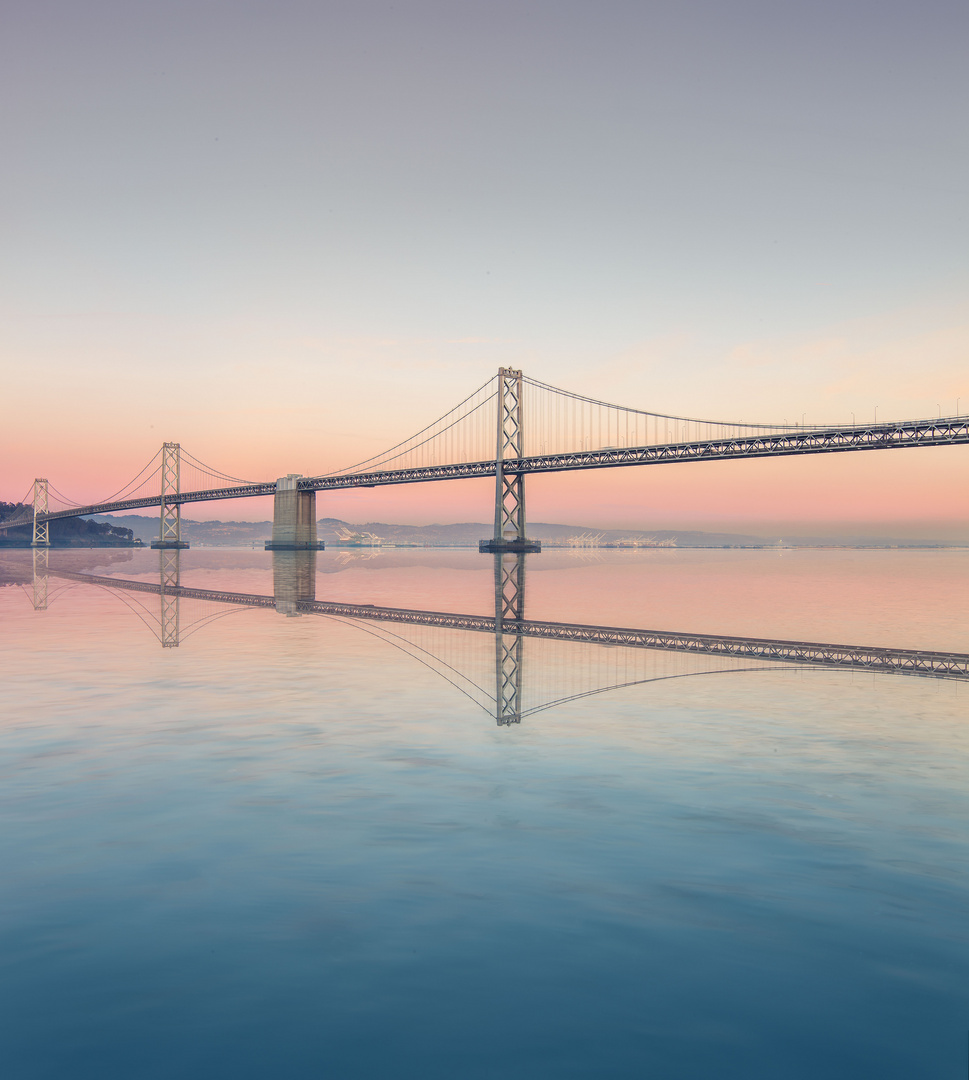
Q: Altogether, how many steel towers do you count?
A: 3